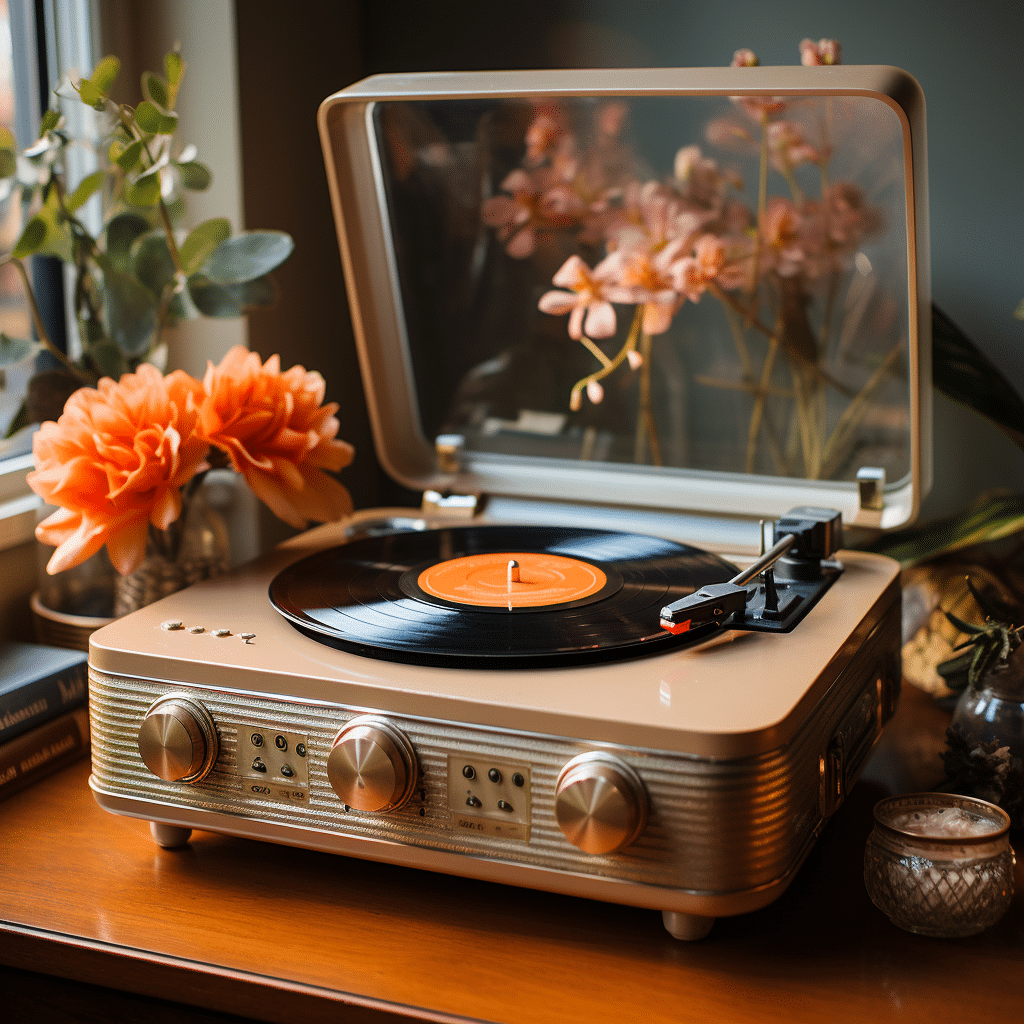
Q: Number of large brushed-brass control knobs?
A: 3